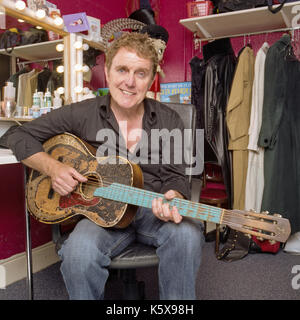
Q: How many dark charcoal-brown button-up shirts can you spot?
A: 1